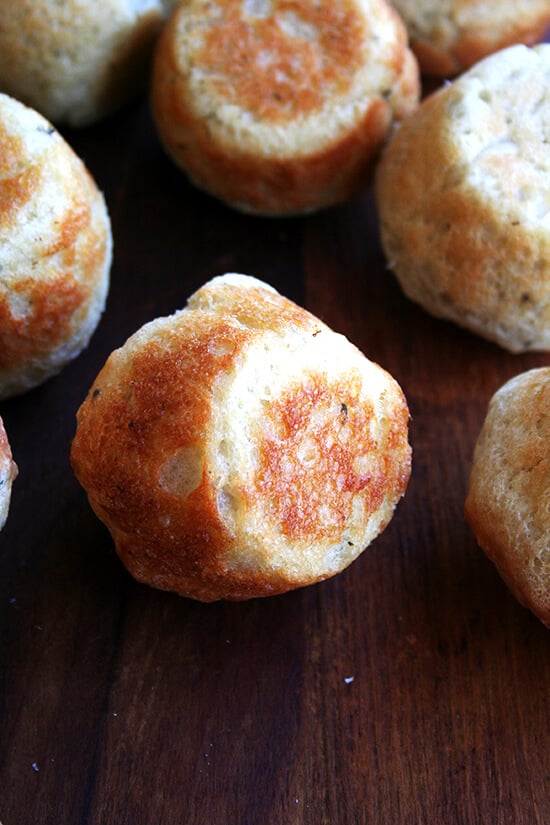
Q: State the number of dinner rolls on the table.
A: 8